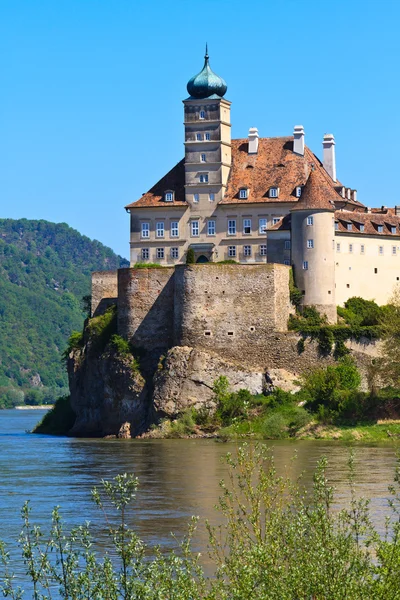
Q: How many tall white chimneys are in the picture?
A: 3